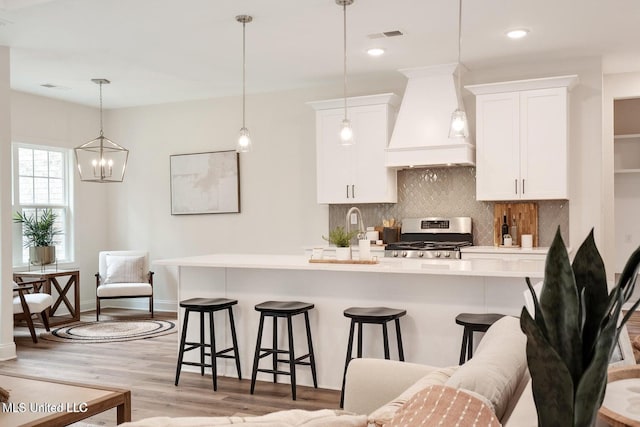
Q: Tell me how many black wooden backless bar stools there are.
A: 4